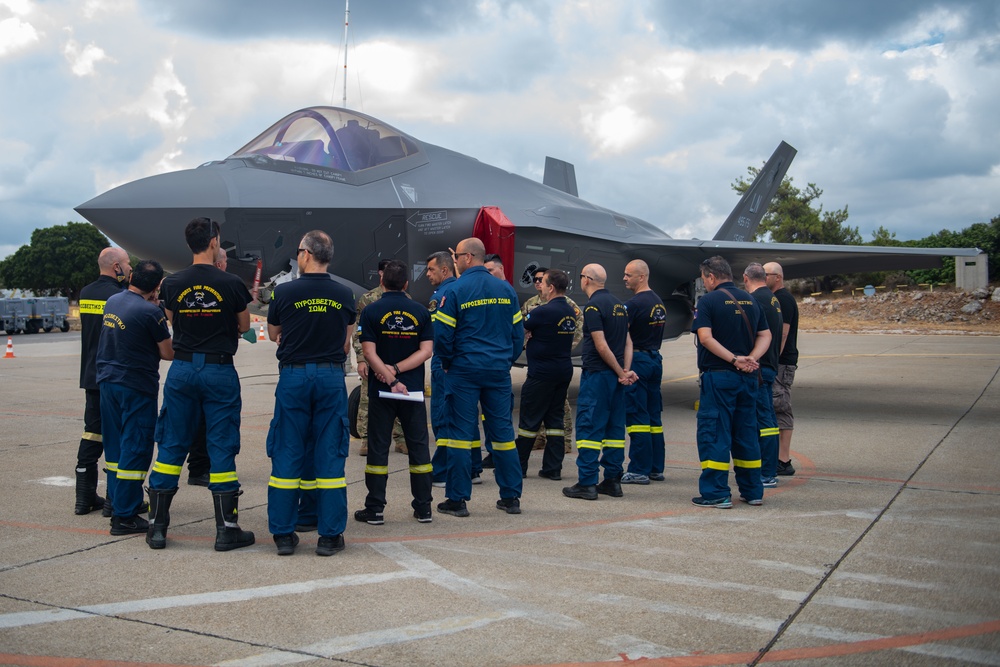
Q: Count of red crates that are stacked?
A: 0